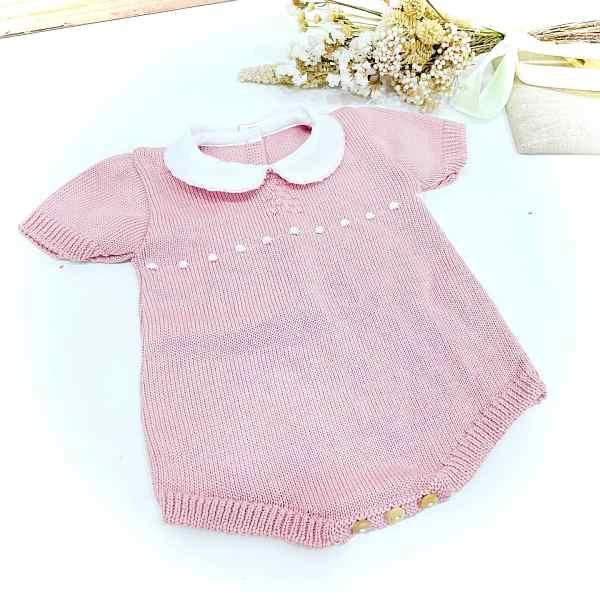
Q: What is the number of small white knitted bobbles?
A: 10